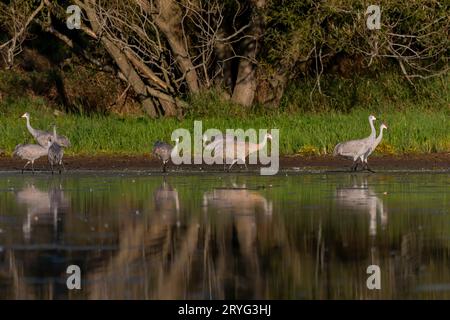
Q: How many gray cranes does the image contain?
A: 8